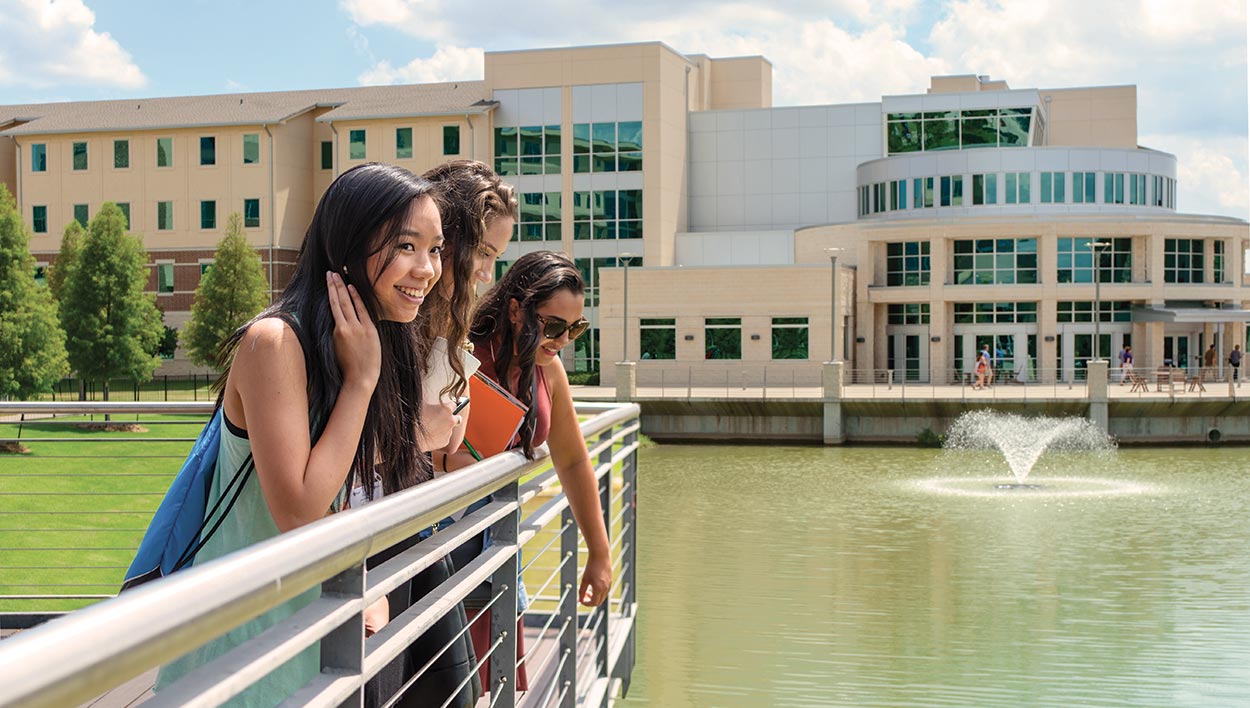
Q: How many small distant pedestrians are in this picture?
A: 6